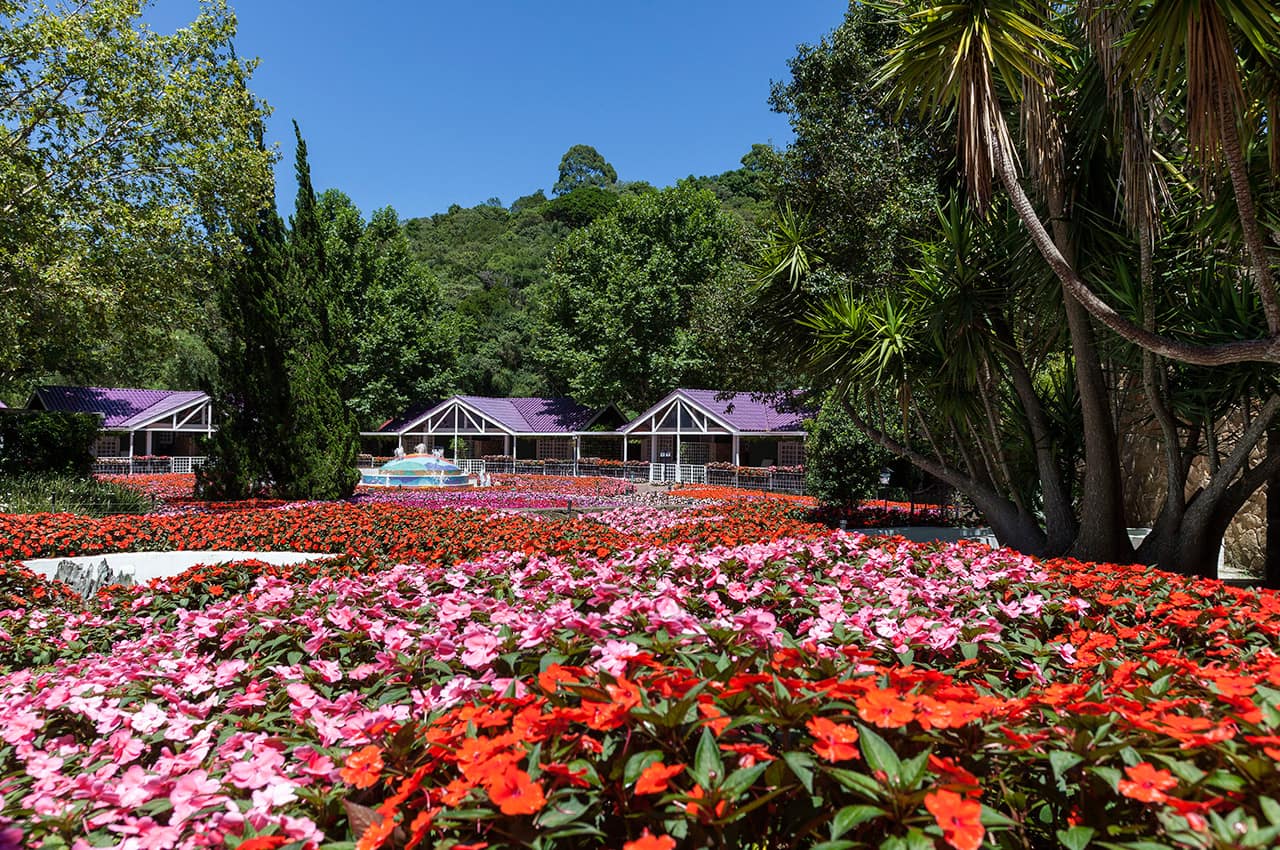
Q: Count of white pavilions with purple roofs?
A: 3